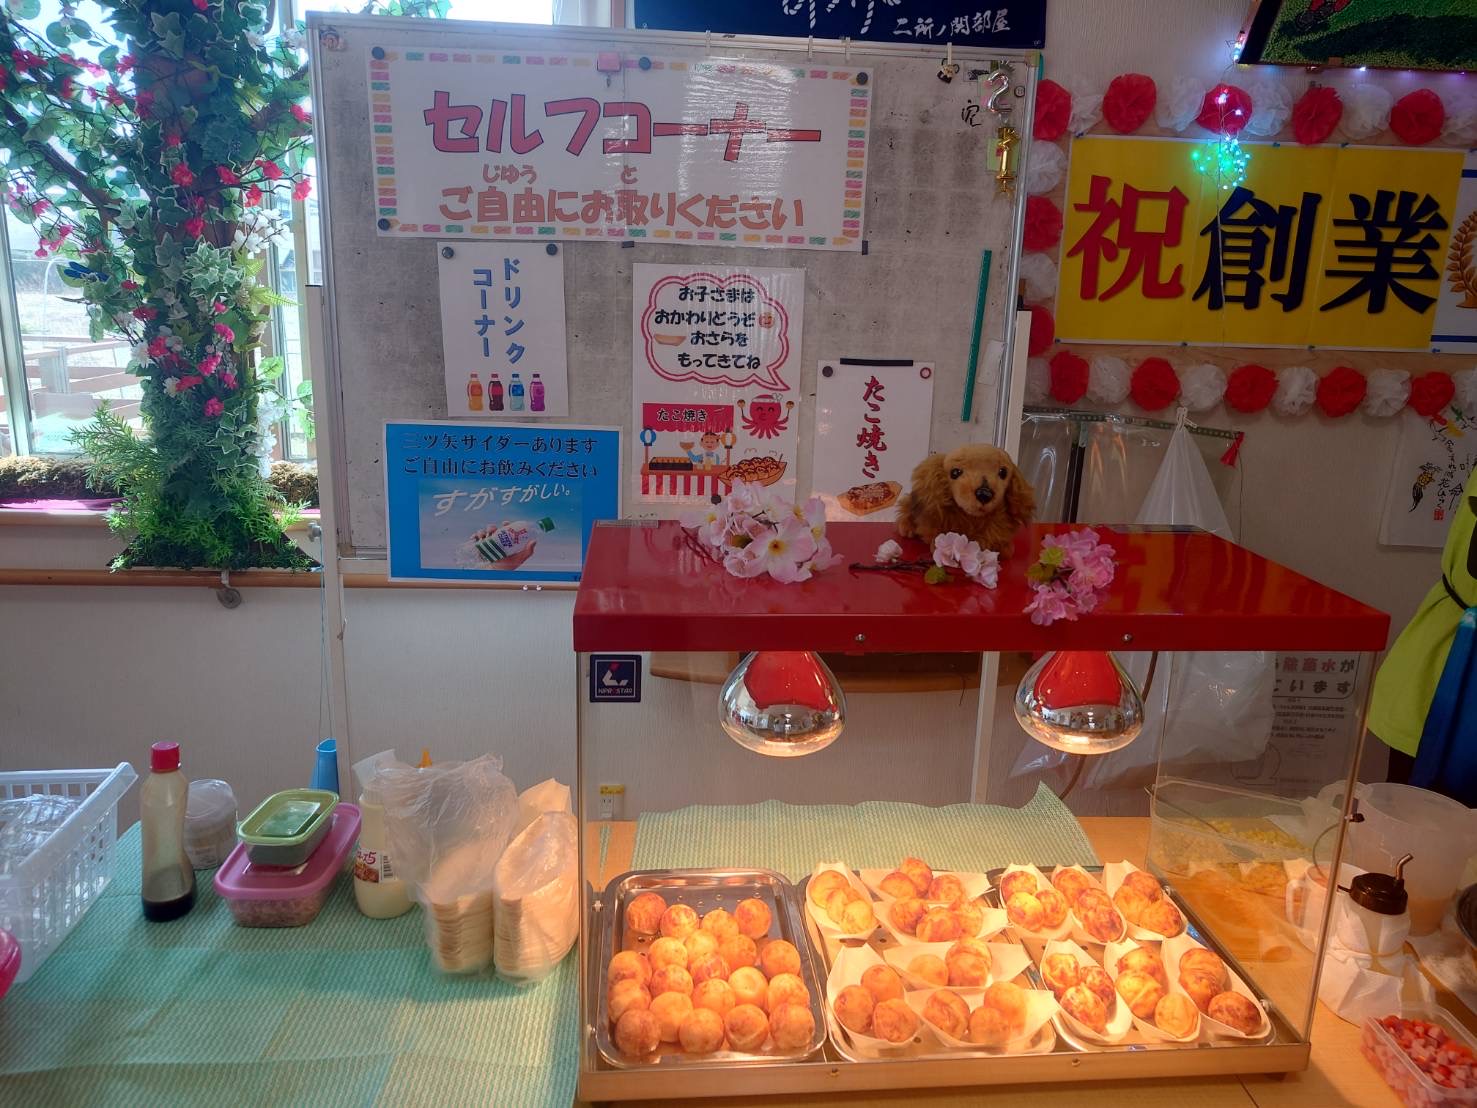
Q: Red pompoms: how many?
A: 12